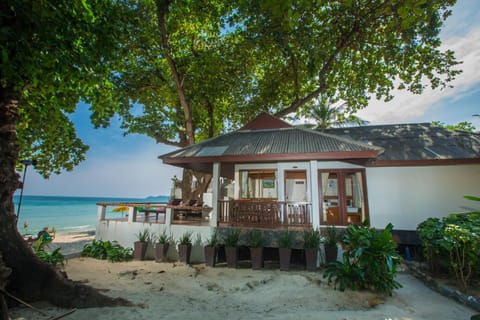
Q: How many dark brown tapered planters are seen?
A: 9